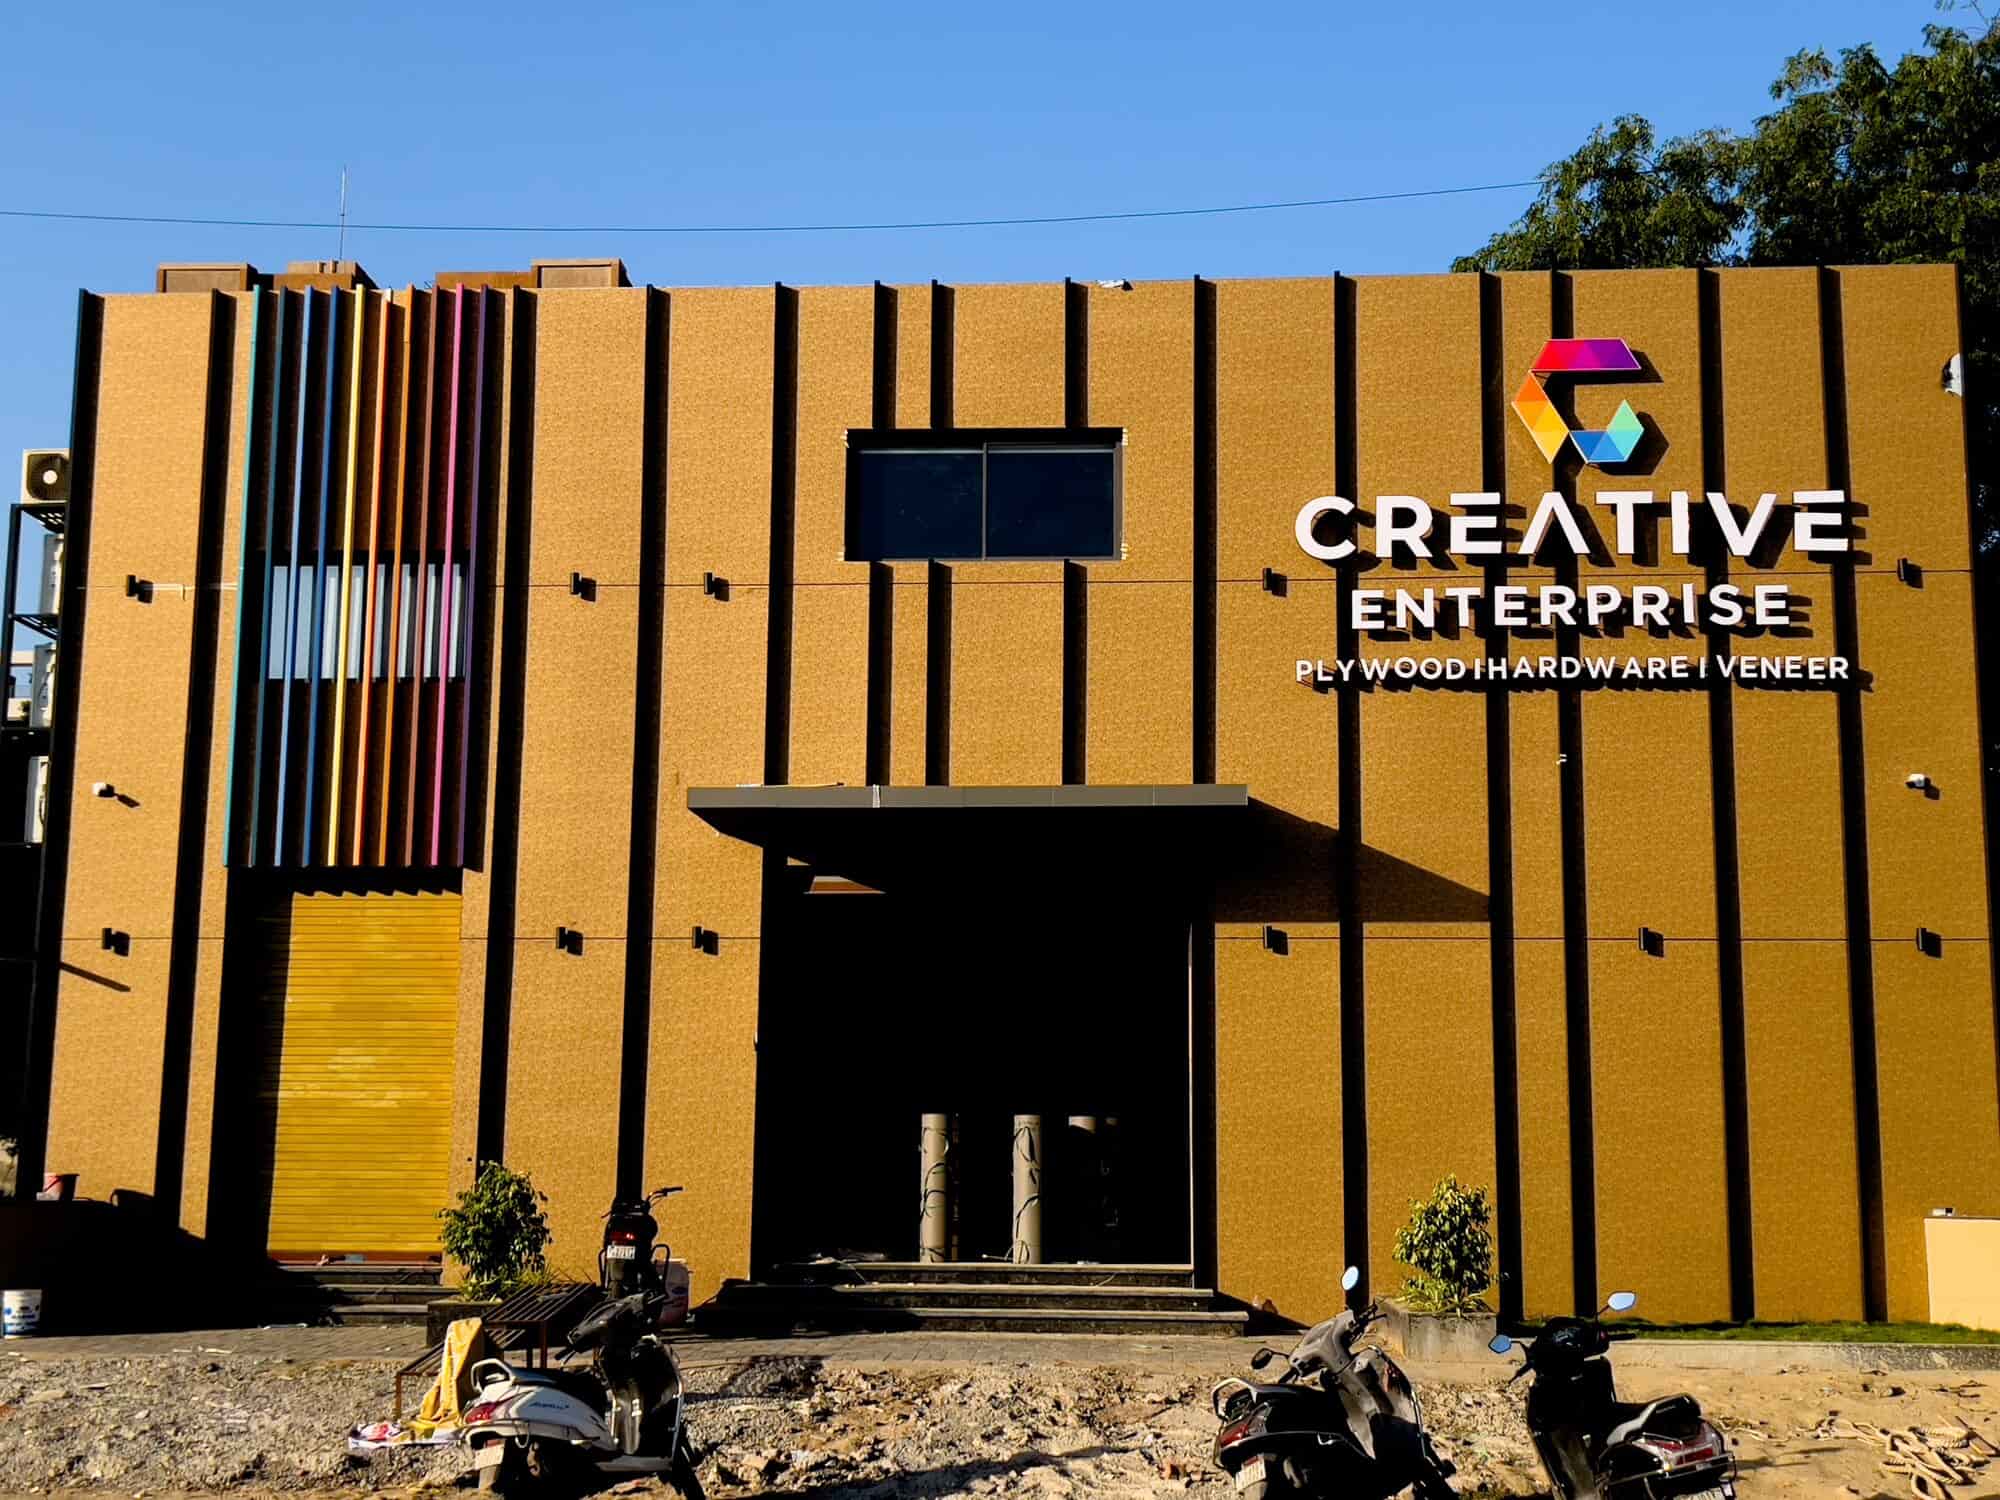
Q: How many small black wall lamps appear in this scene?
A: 11